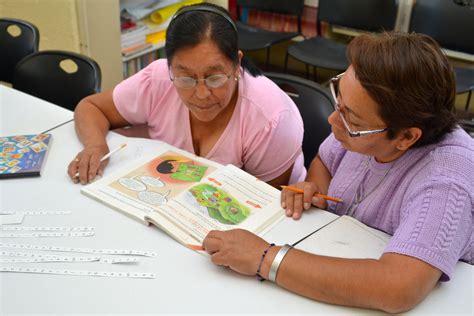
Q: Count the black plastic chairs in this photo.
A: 6